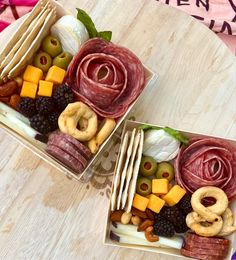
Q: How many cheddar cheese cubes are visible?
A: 8